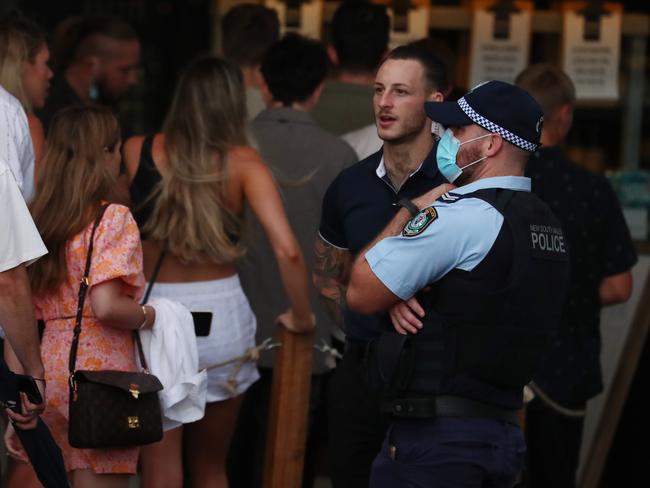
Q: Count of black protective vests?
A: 1